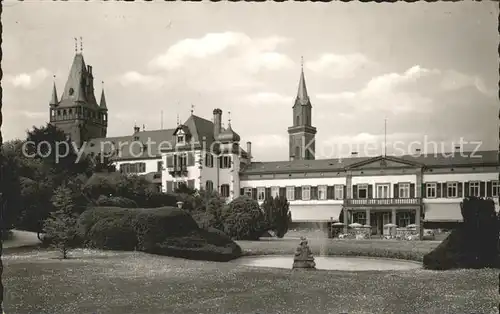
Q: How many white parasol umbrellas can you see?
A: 5